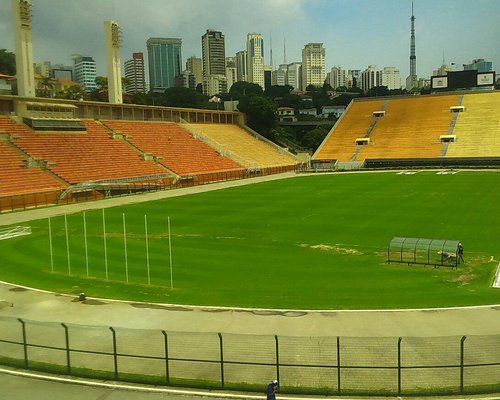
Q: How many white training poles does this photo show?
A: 7